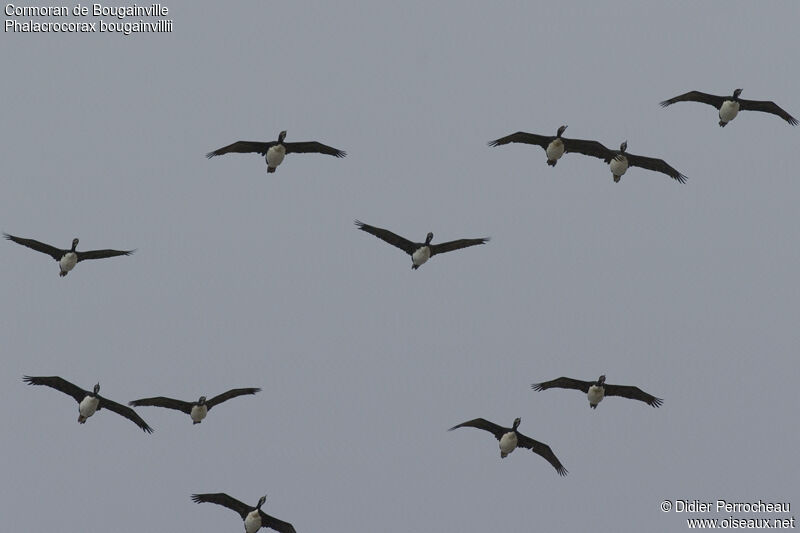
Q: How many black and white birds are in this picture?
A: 11